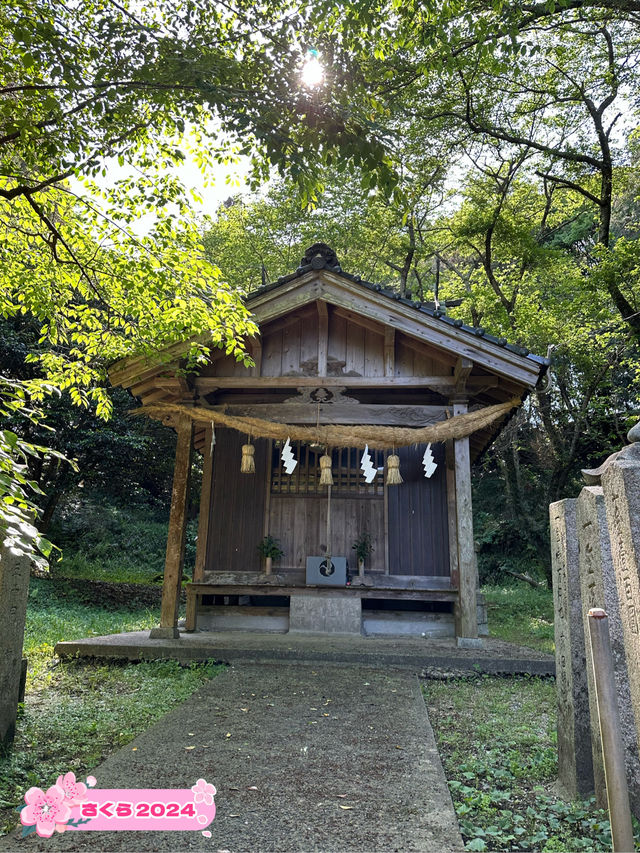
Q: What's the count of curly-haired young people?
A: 0